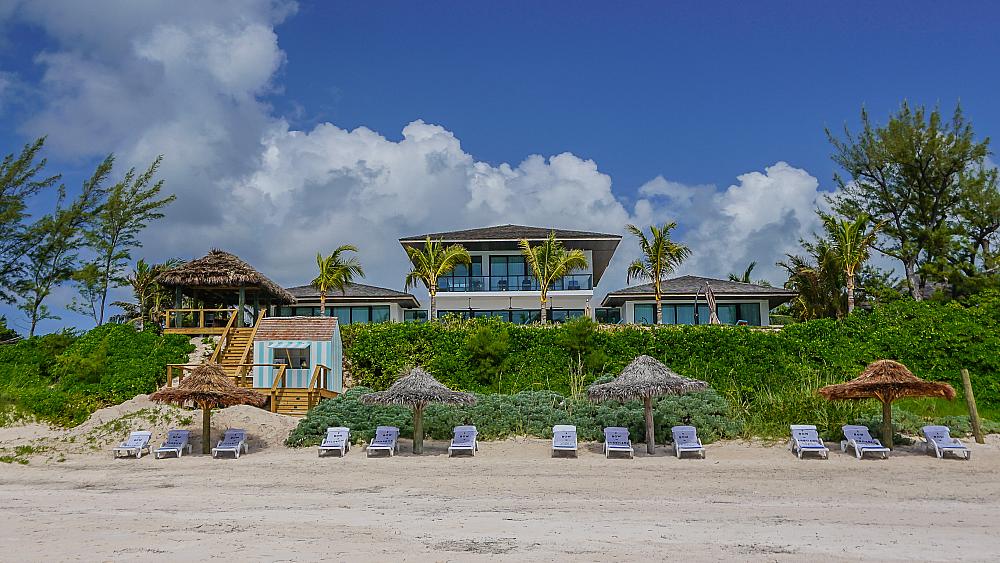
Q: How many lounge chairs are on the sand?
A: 12